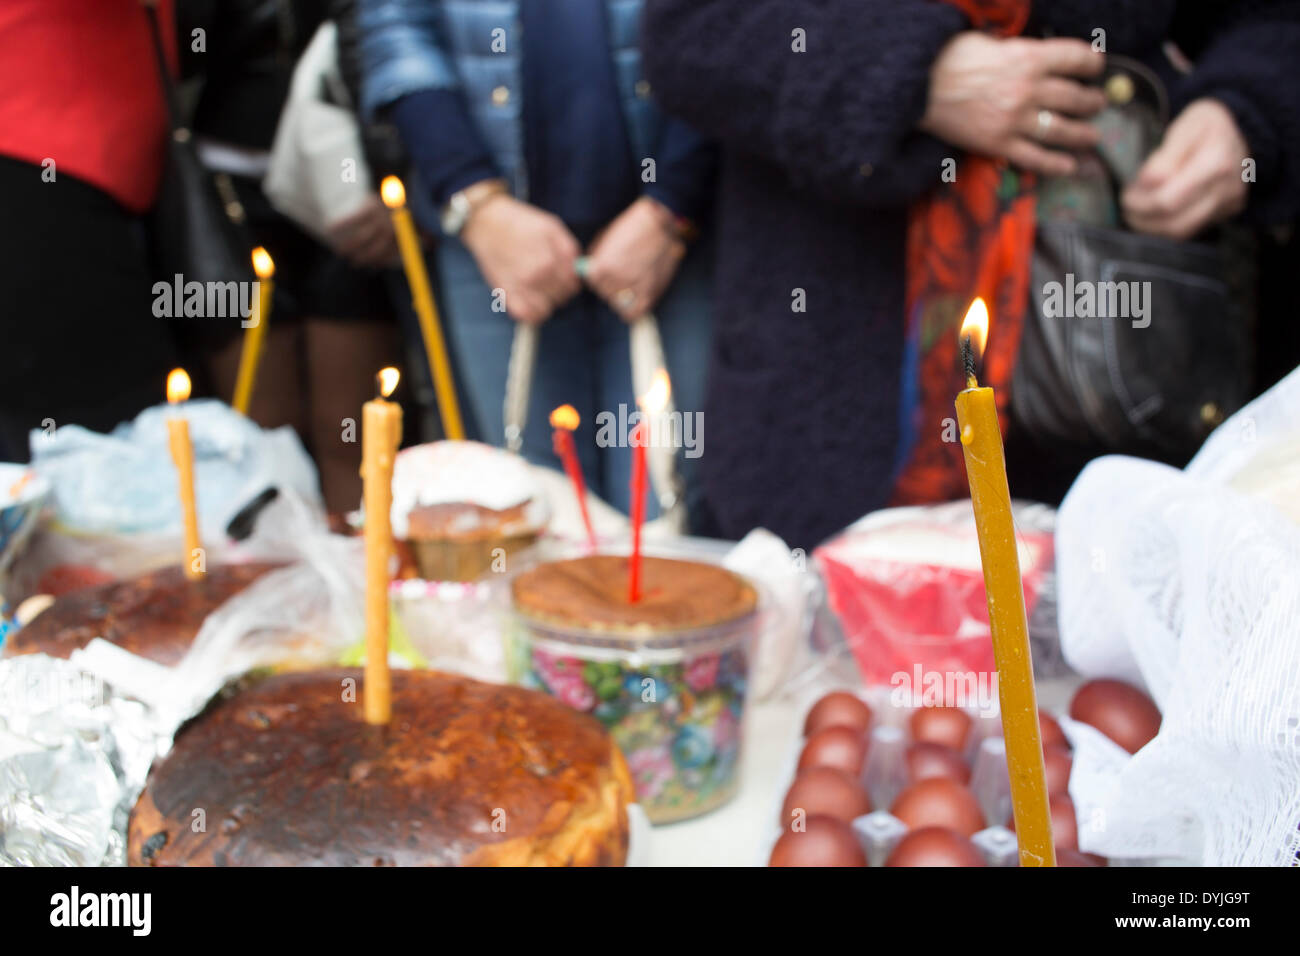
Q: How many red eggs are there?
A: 13